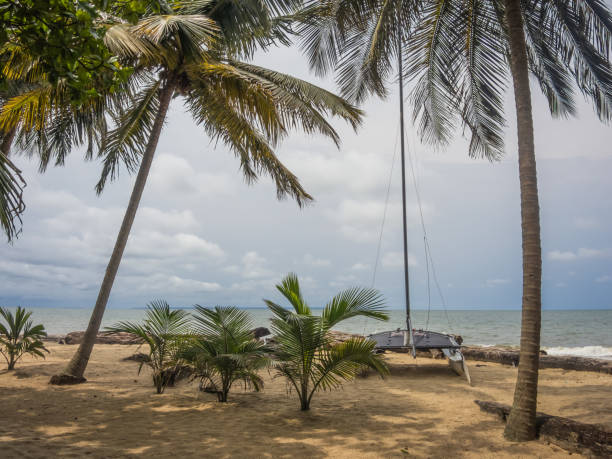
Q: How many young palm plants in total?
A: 4